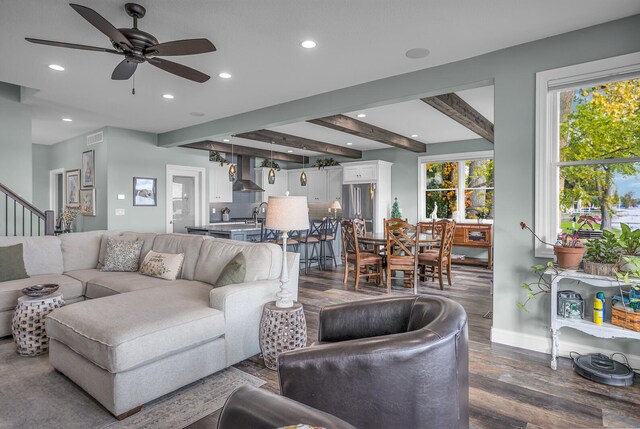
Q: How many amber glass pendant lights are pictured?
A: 3